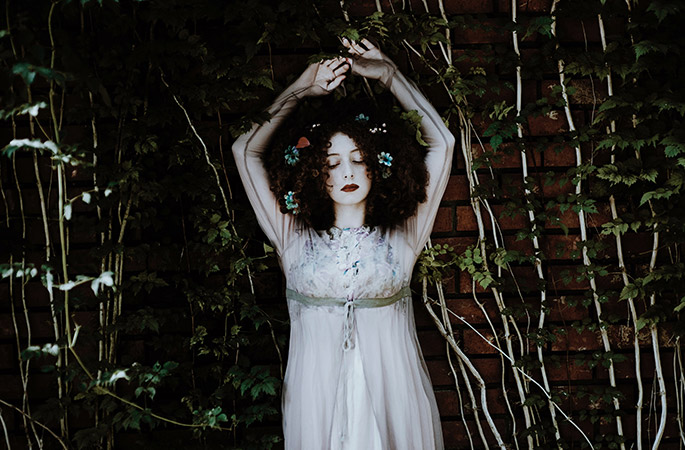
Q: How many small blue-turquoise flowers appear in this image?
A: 4